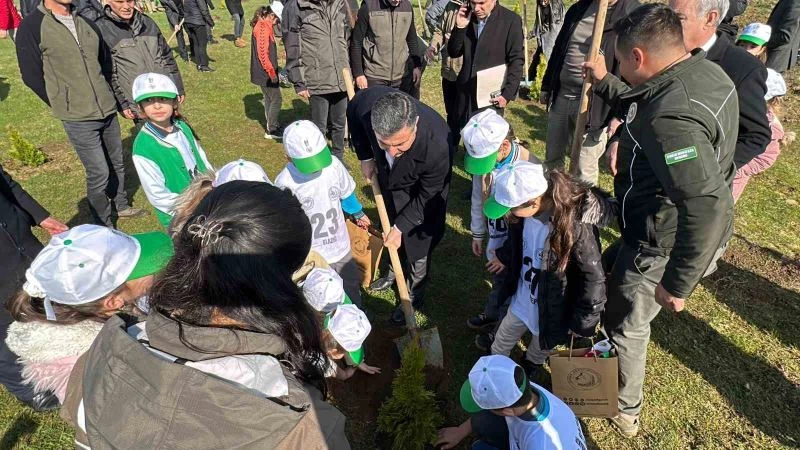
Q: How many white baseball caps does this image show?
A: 12